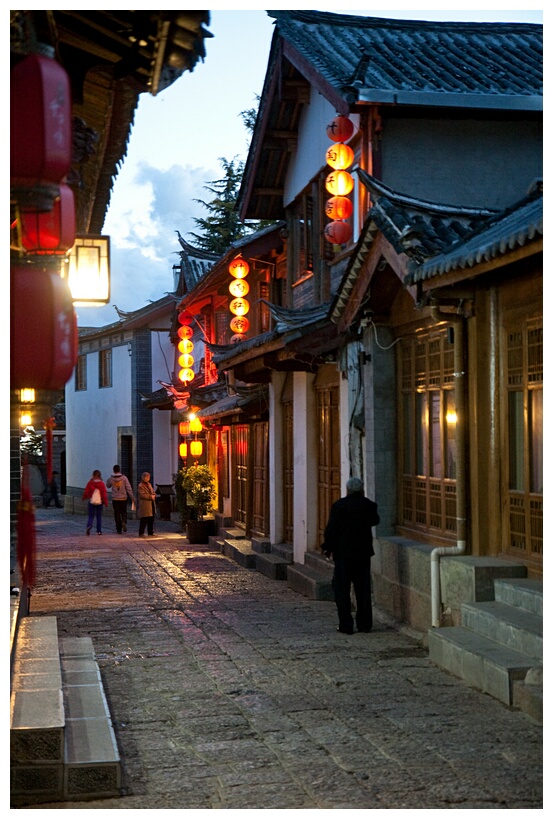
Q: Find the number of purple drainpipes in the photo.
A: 0